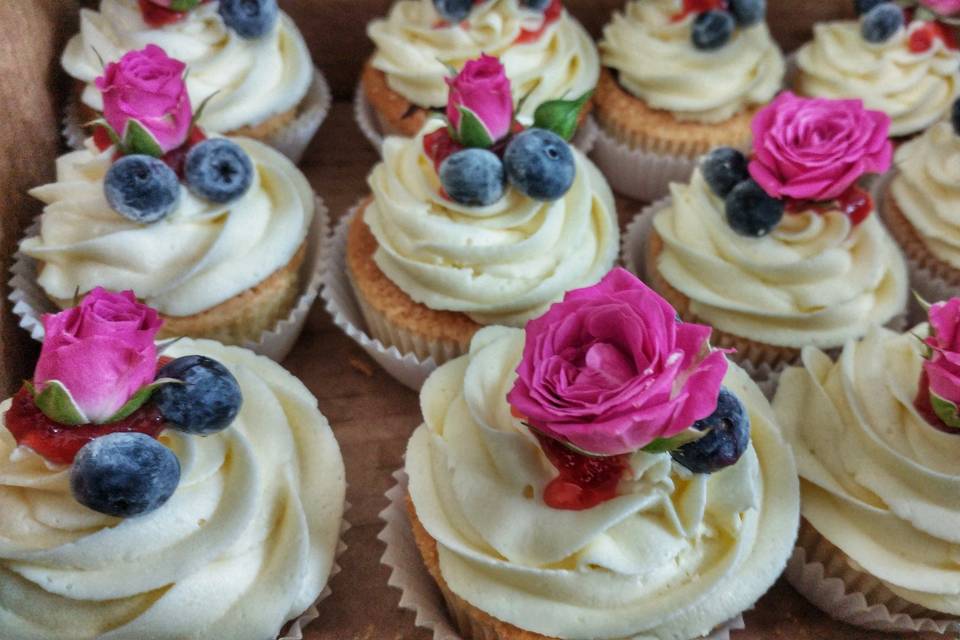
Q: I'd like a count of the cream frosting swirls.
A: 11